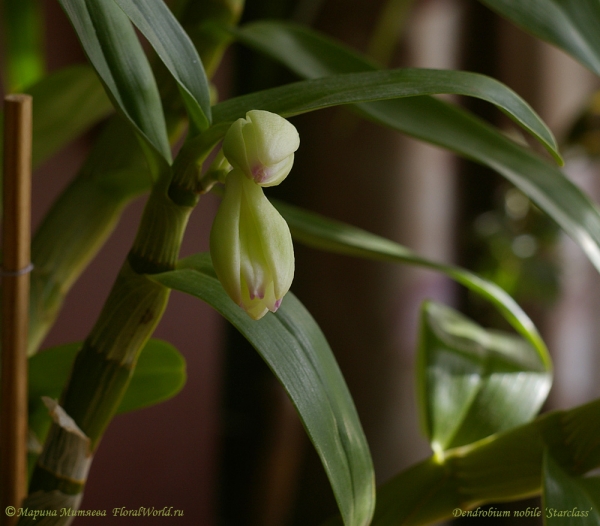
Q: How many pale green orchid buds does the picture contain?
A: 2